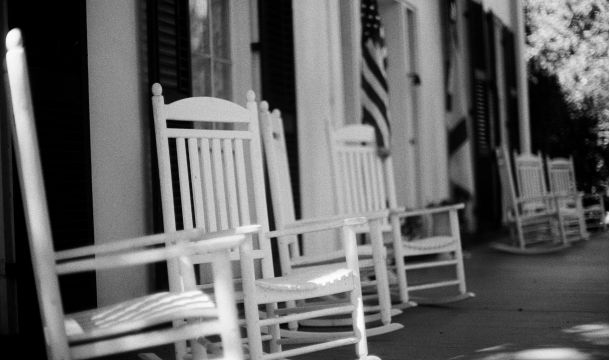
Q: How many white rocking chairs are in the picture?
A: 7